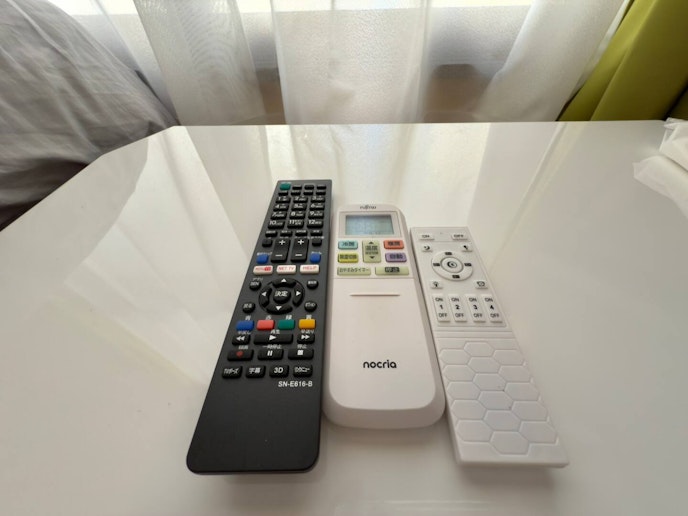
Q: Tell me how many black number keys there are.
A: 12